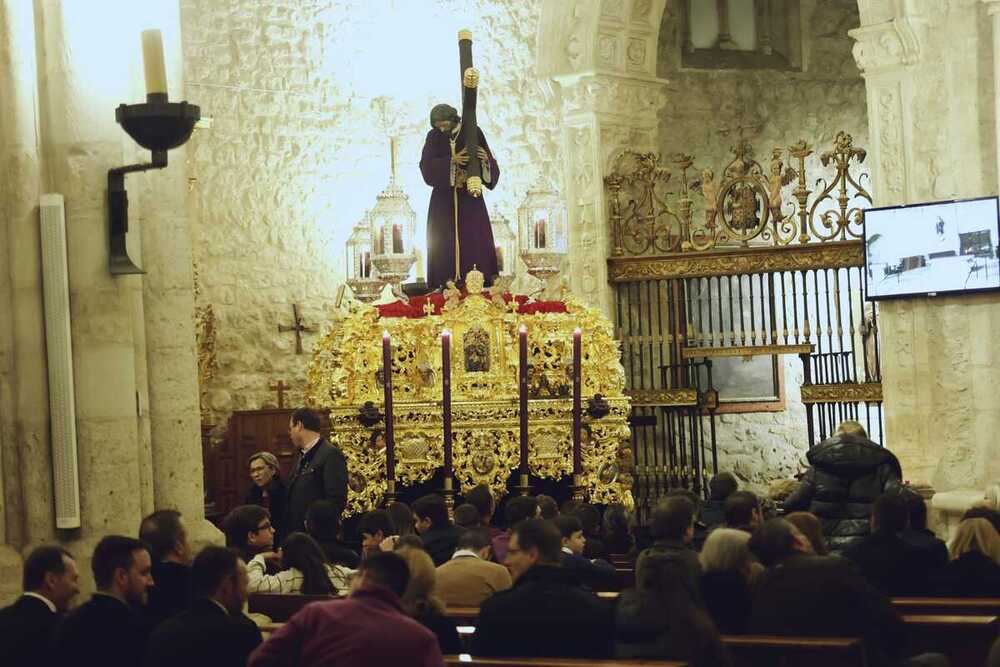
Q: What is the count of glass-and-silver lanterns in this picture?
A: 4